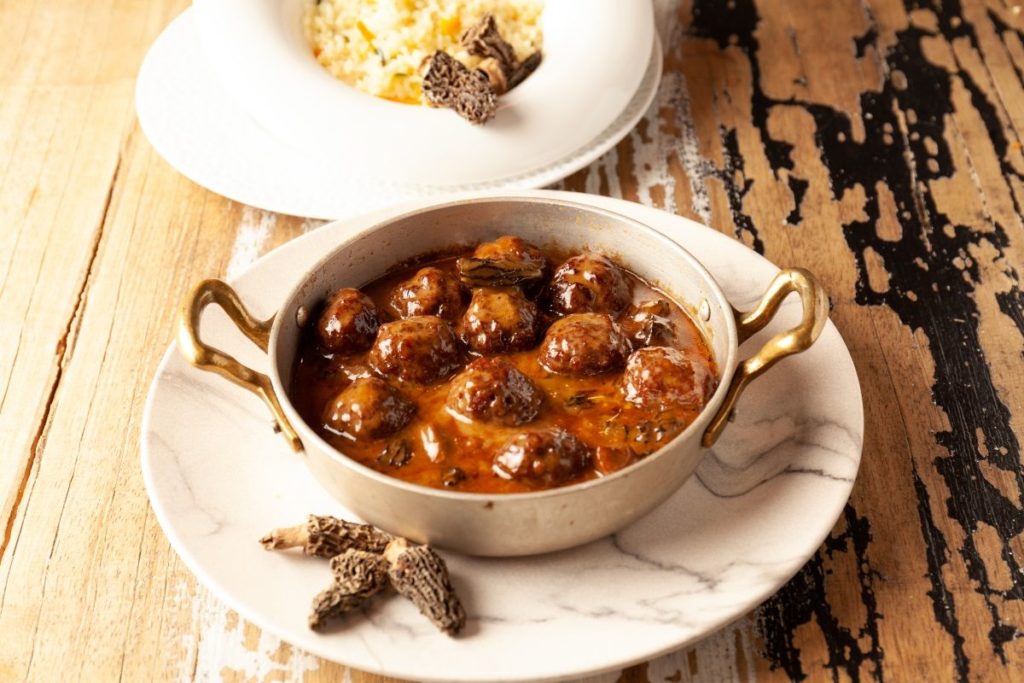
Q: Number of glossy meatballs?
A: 11